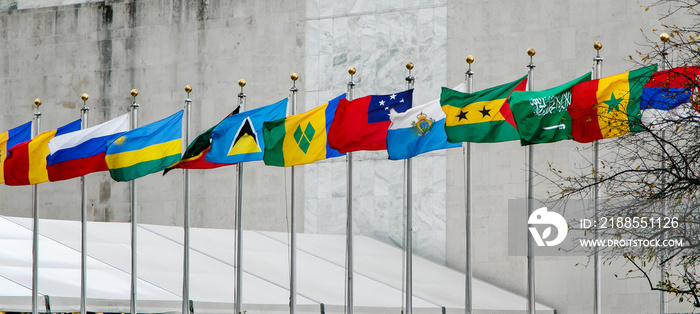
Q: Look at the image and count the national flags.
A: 13